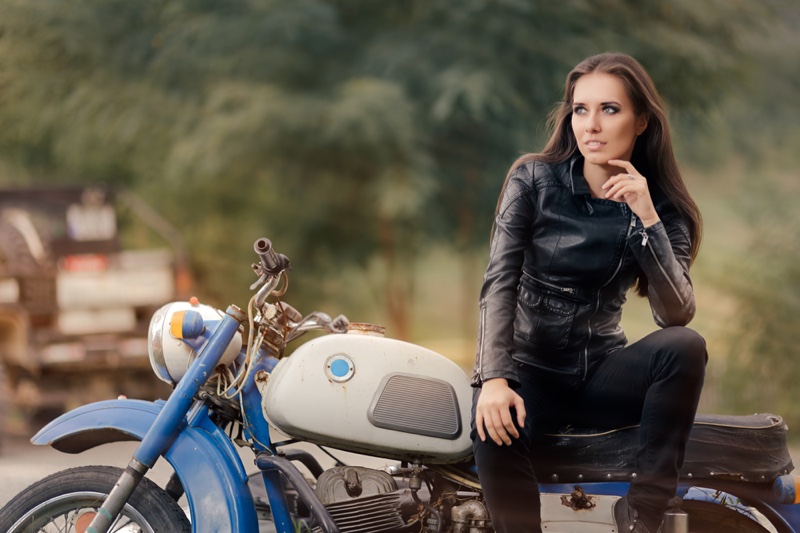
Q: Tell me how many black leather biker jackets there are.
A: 1